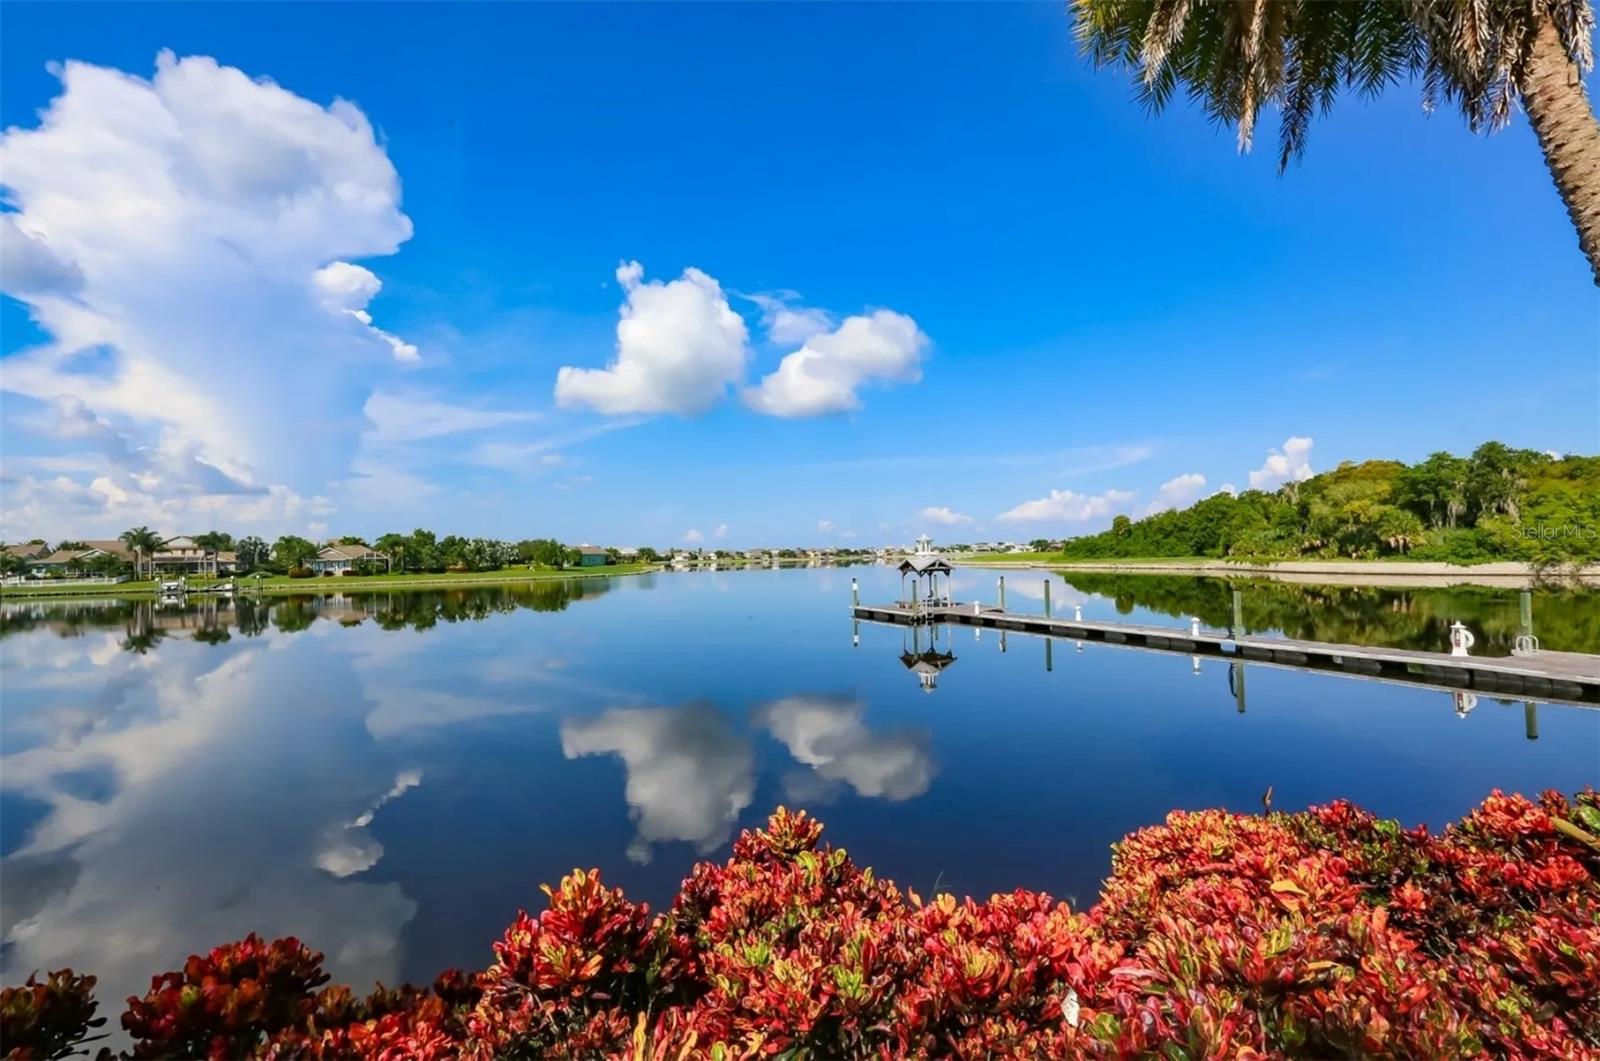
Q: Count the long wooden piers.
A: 1